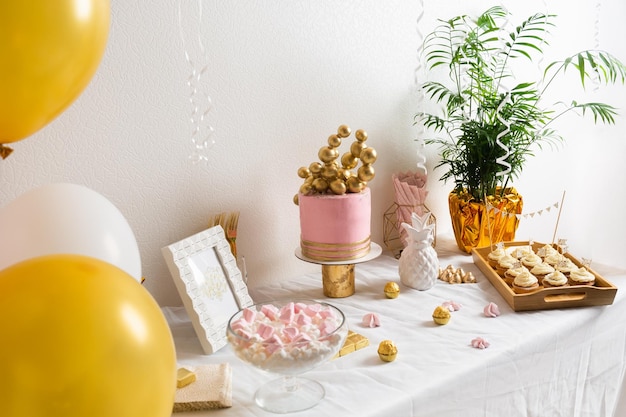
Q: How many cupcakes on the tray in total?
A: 12